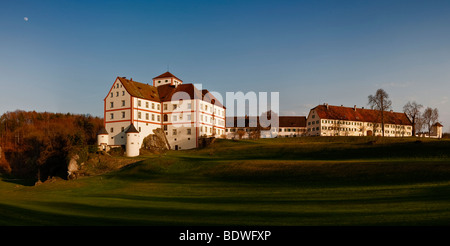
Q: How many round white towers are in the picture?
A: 2